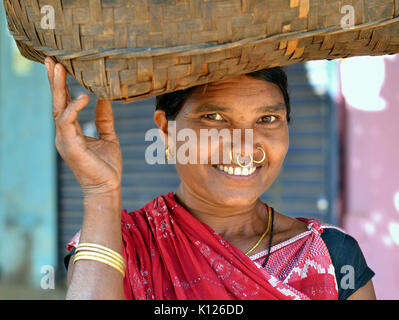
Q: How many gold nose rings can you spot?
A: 3